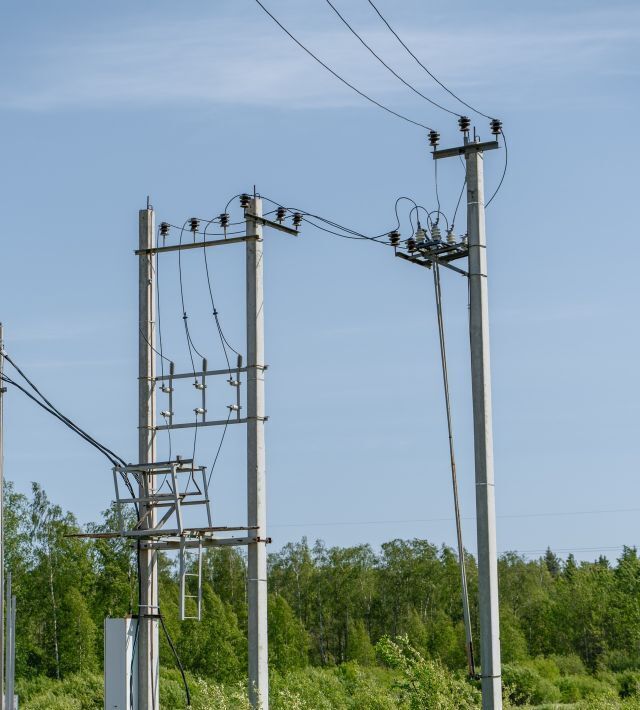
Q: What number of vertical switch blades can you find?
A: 3